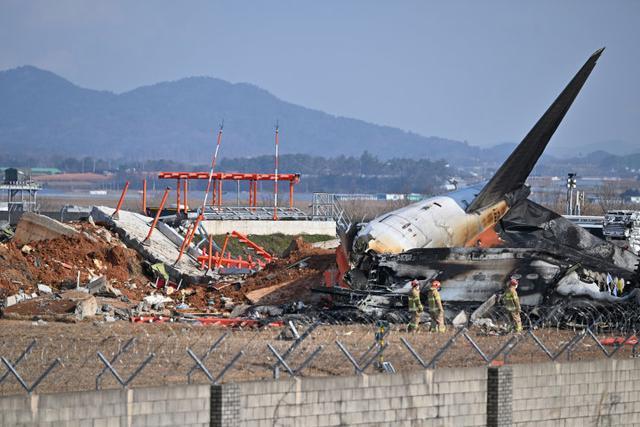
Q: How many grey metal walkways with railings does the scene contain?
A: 1